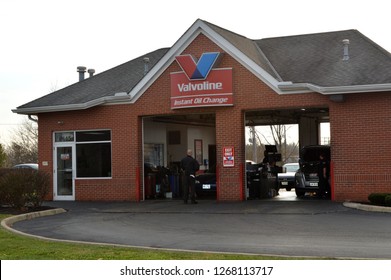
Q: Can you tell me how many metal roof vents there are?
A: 4